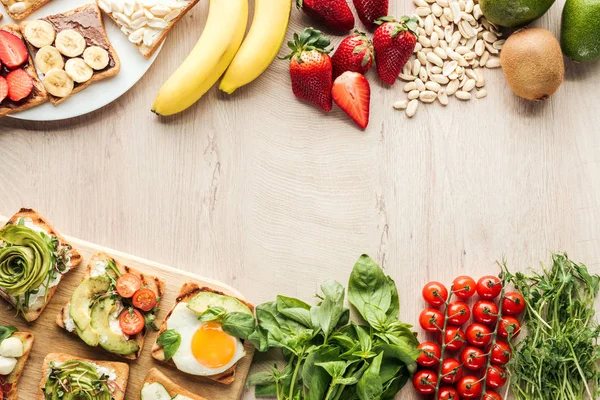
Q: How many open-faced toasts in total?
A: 10